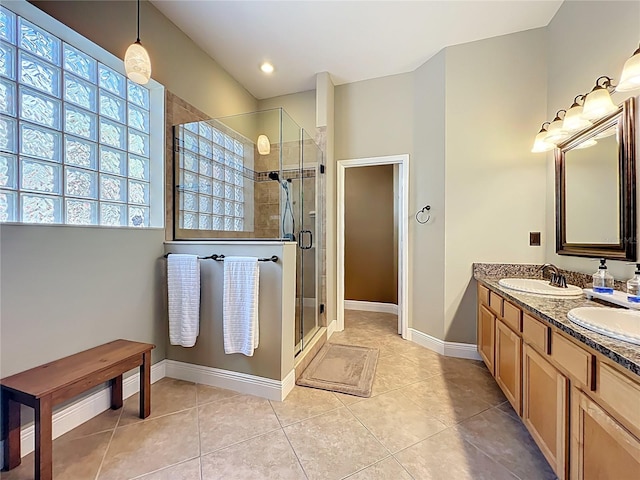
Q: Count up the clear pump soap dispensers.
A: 2